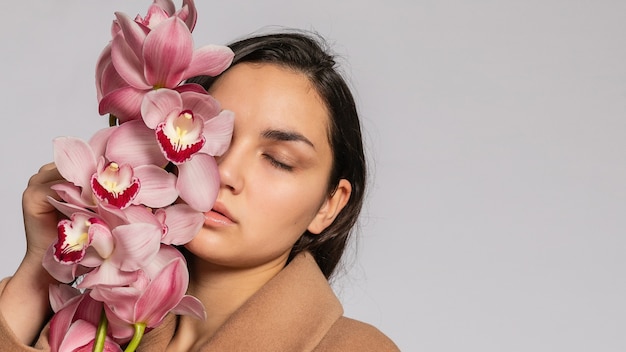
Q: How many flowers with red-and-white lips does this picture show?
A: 3